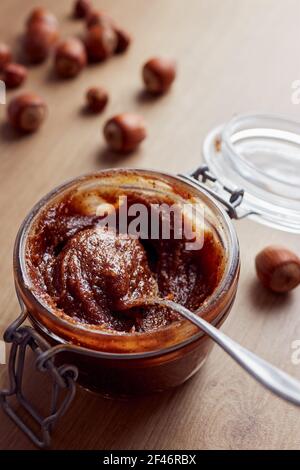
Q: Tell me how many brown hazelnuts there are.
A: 14